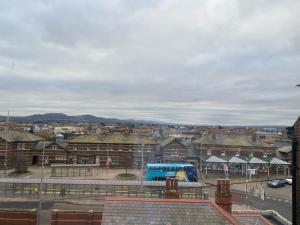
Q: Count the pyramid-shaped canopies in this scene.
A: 4